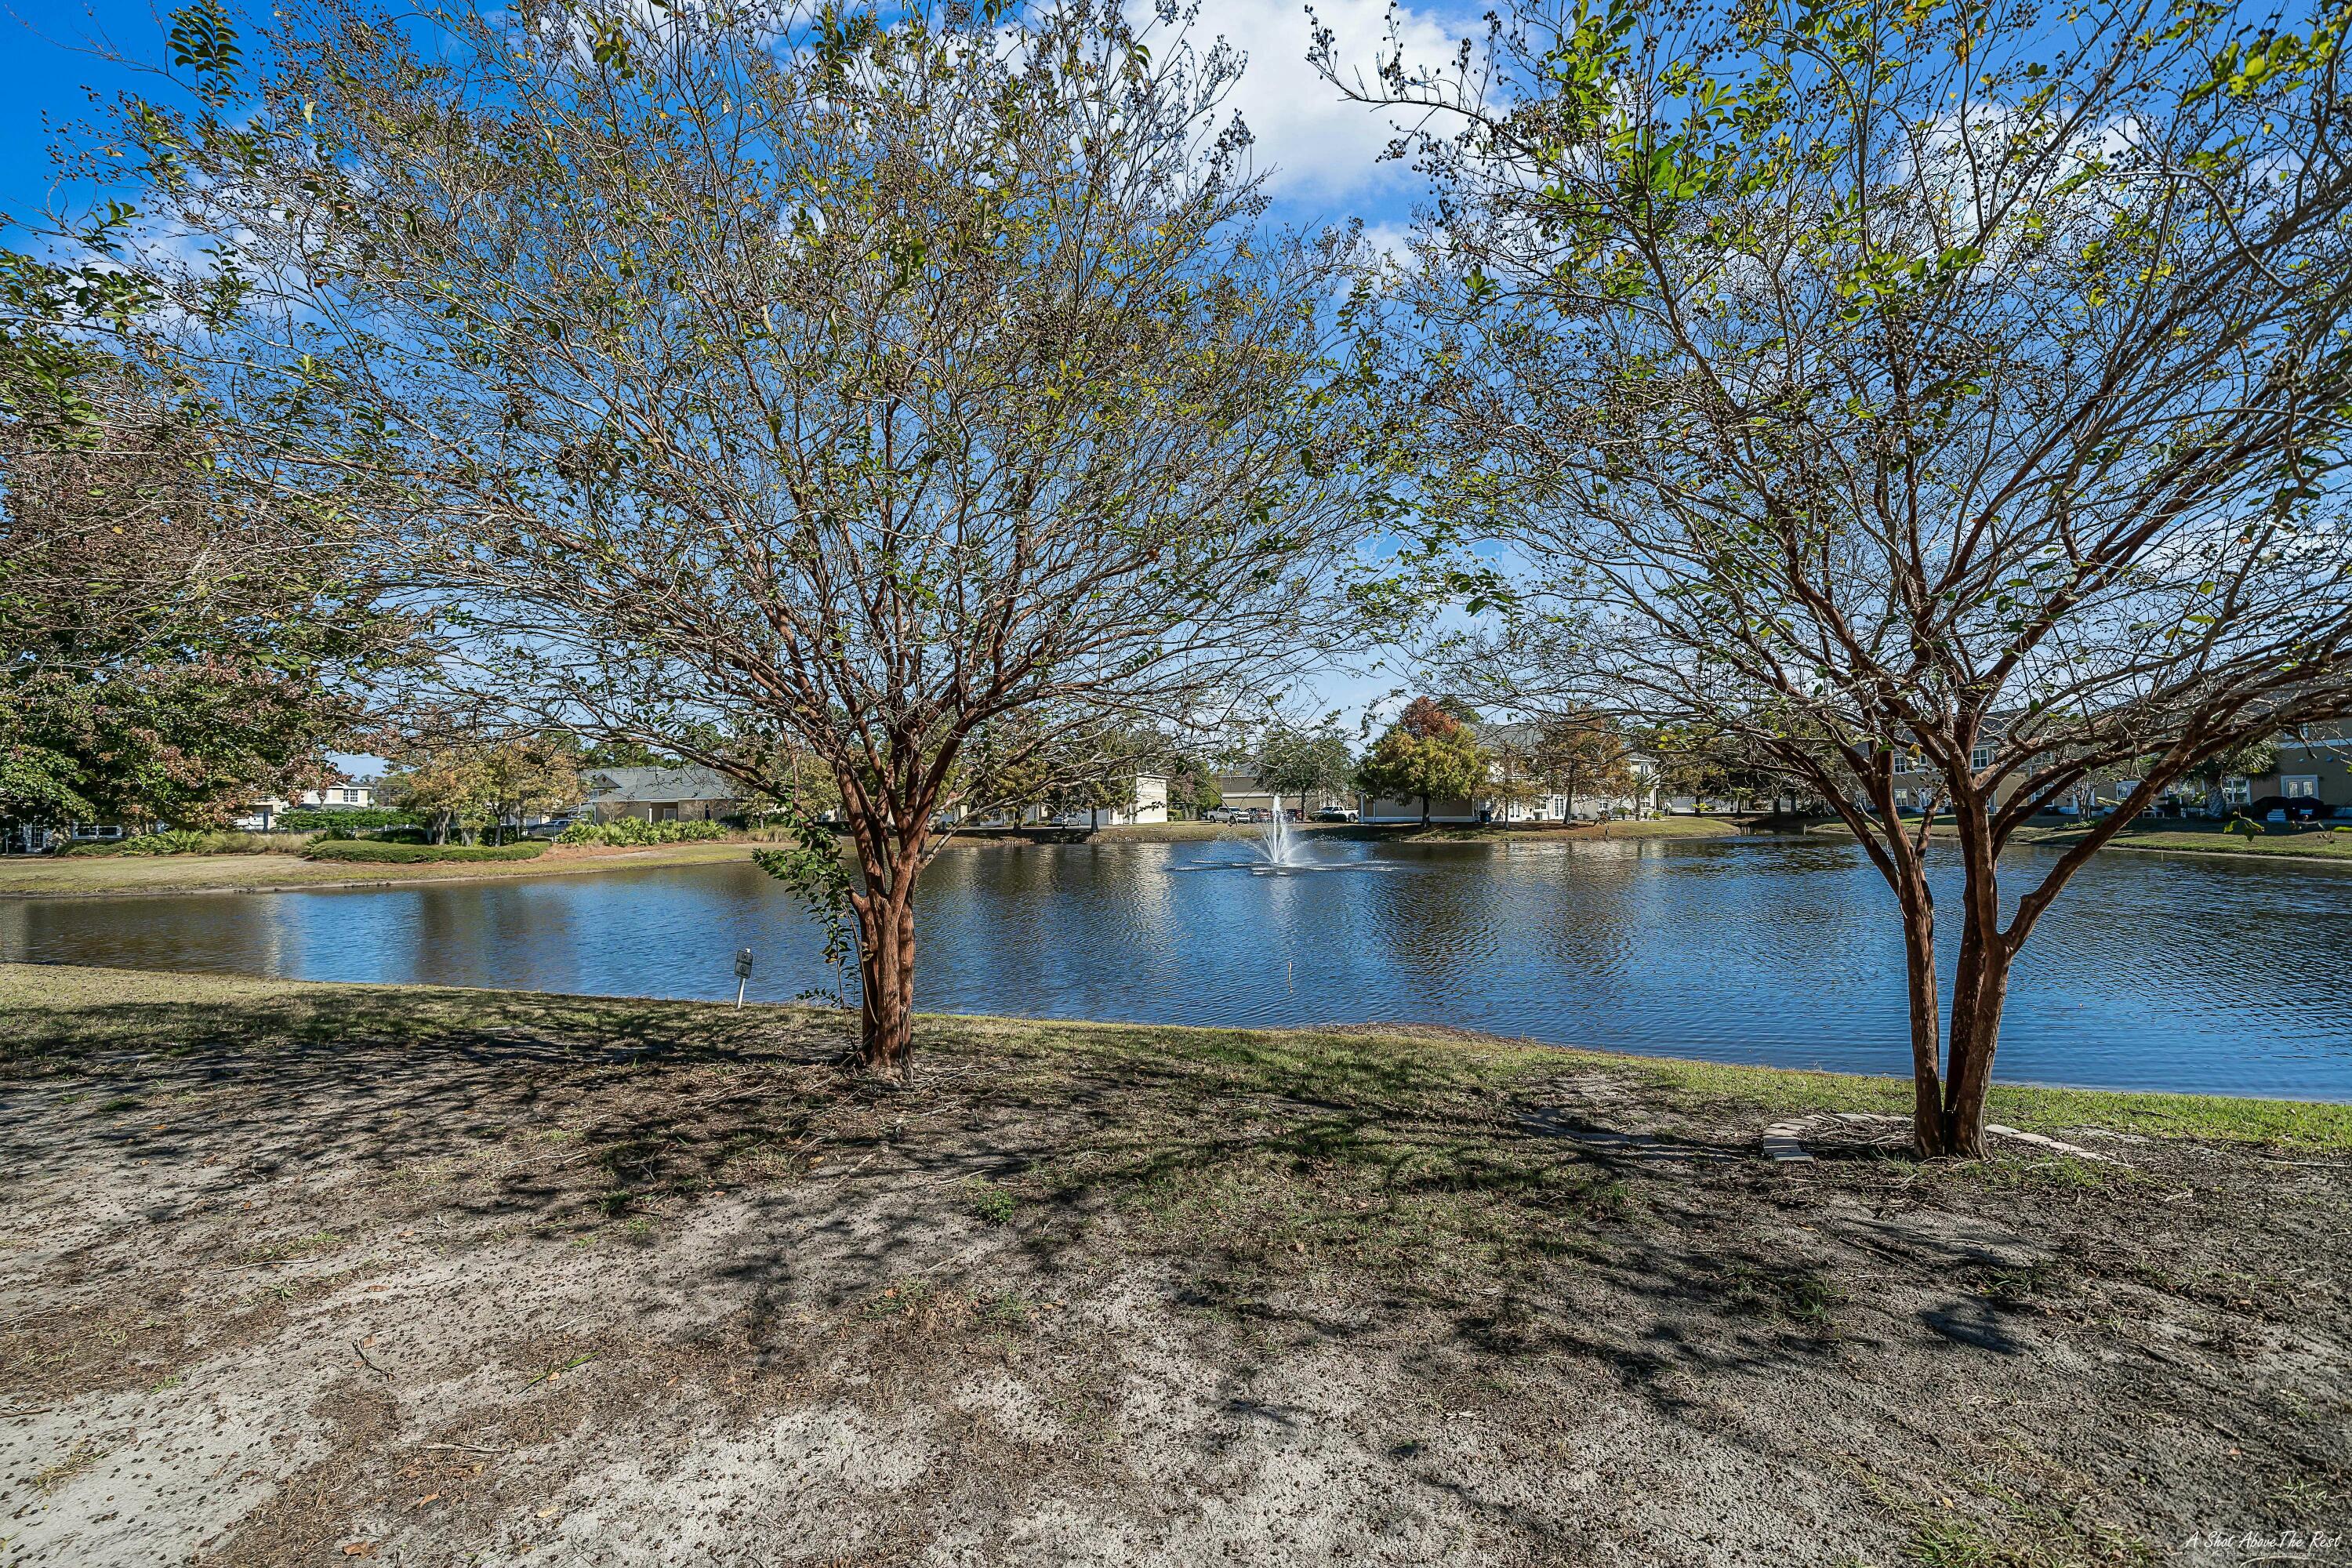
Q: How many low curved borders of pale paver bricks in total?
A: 1